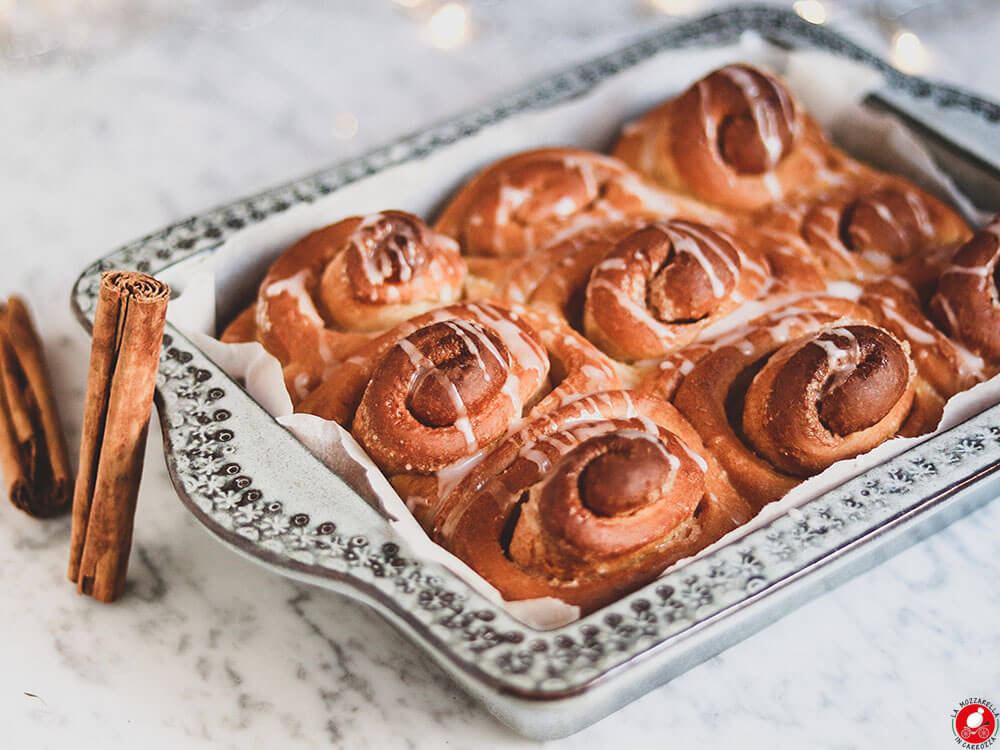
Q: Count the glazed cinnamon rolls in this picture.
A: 9